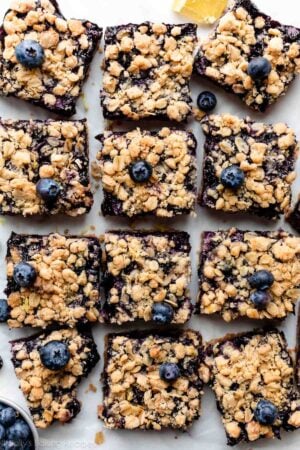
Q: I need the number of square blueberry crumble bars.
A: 12